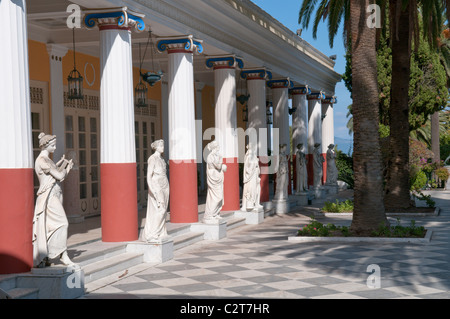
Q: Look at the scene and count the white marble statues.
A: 8